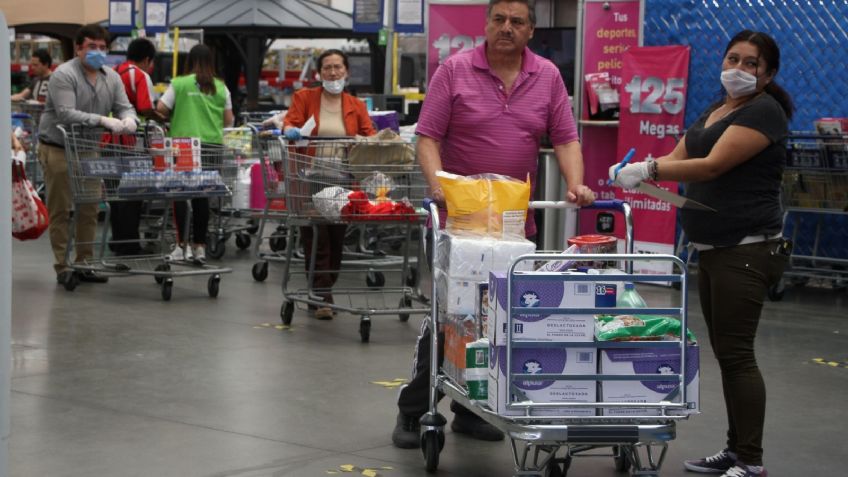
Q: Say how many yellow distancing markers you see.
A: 4